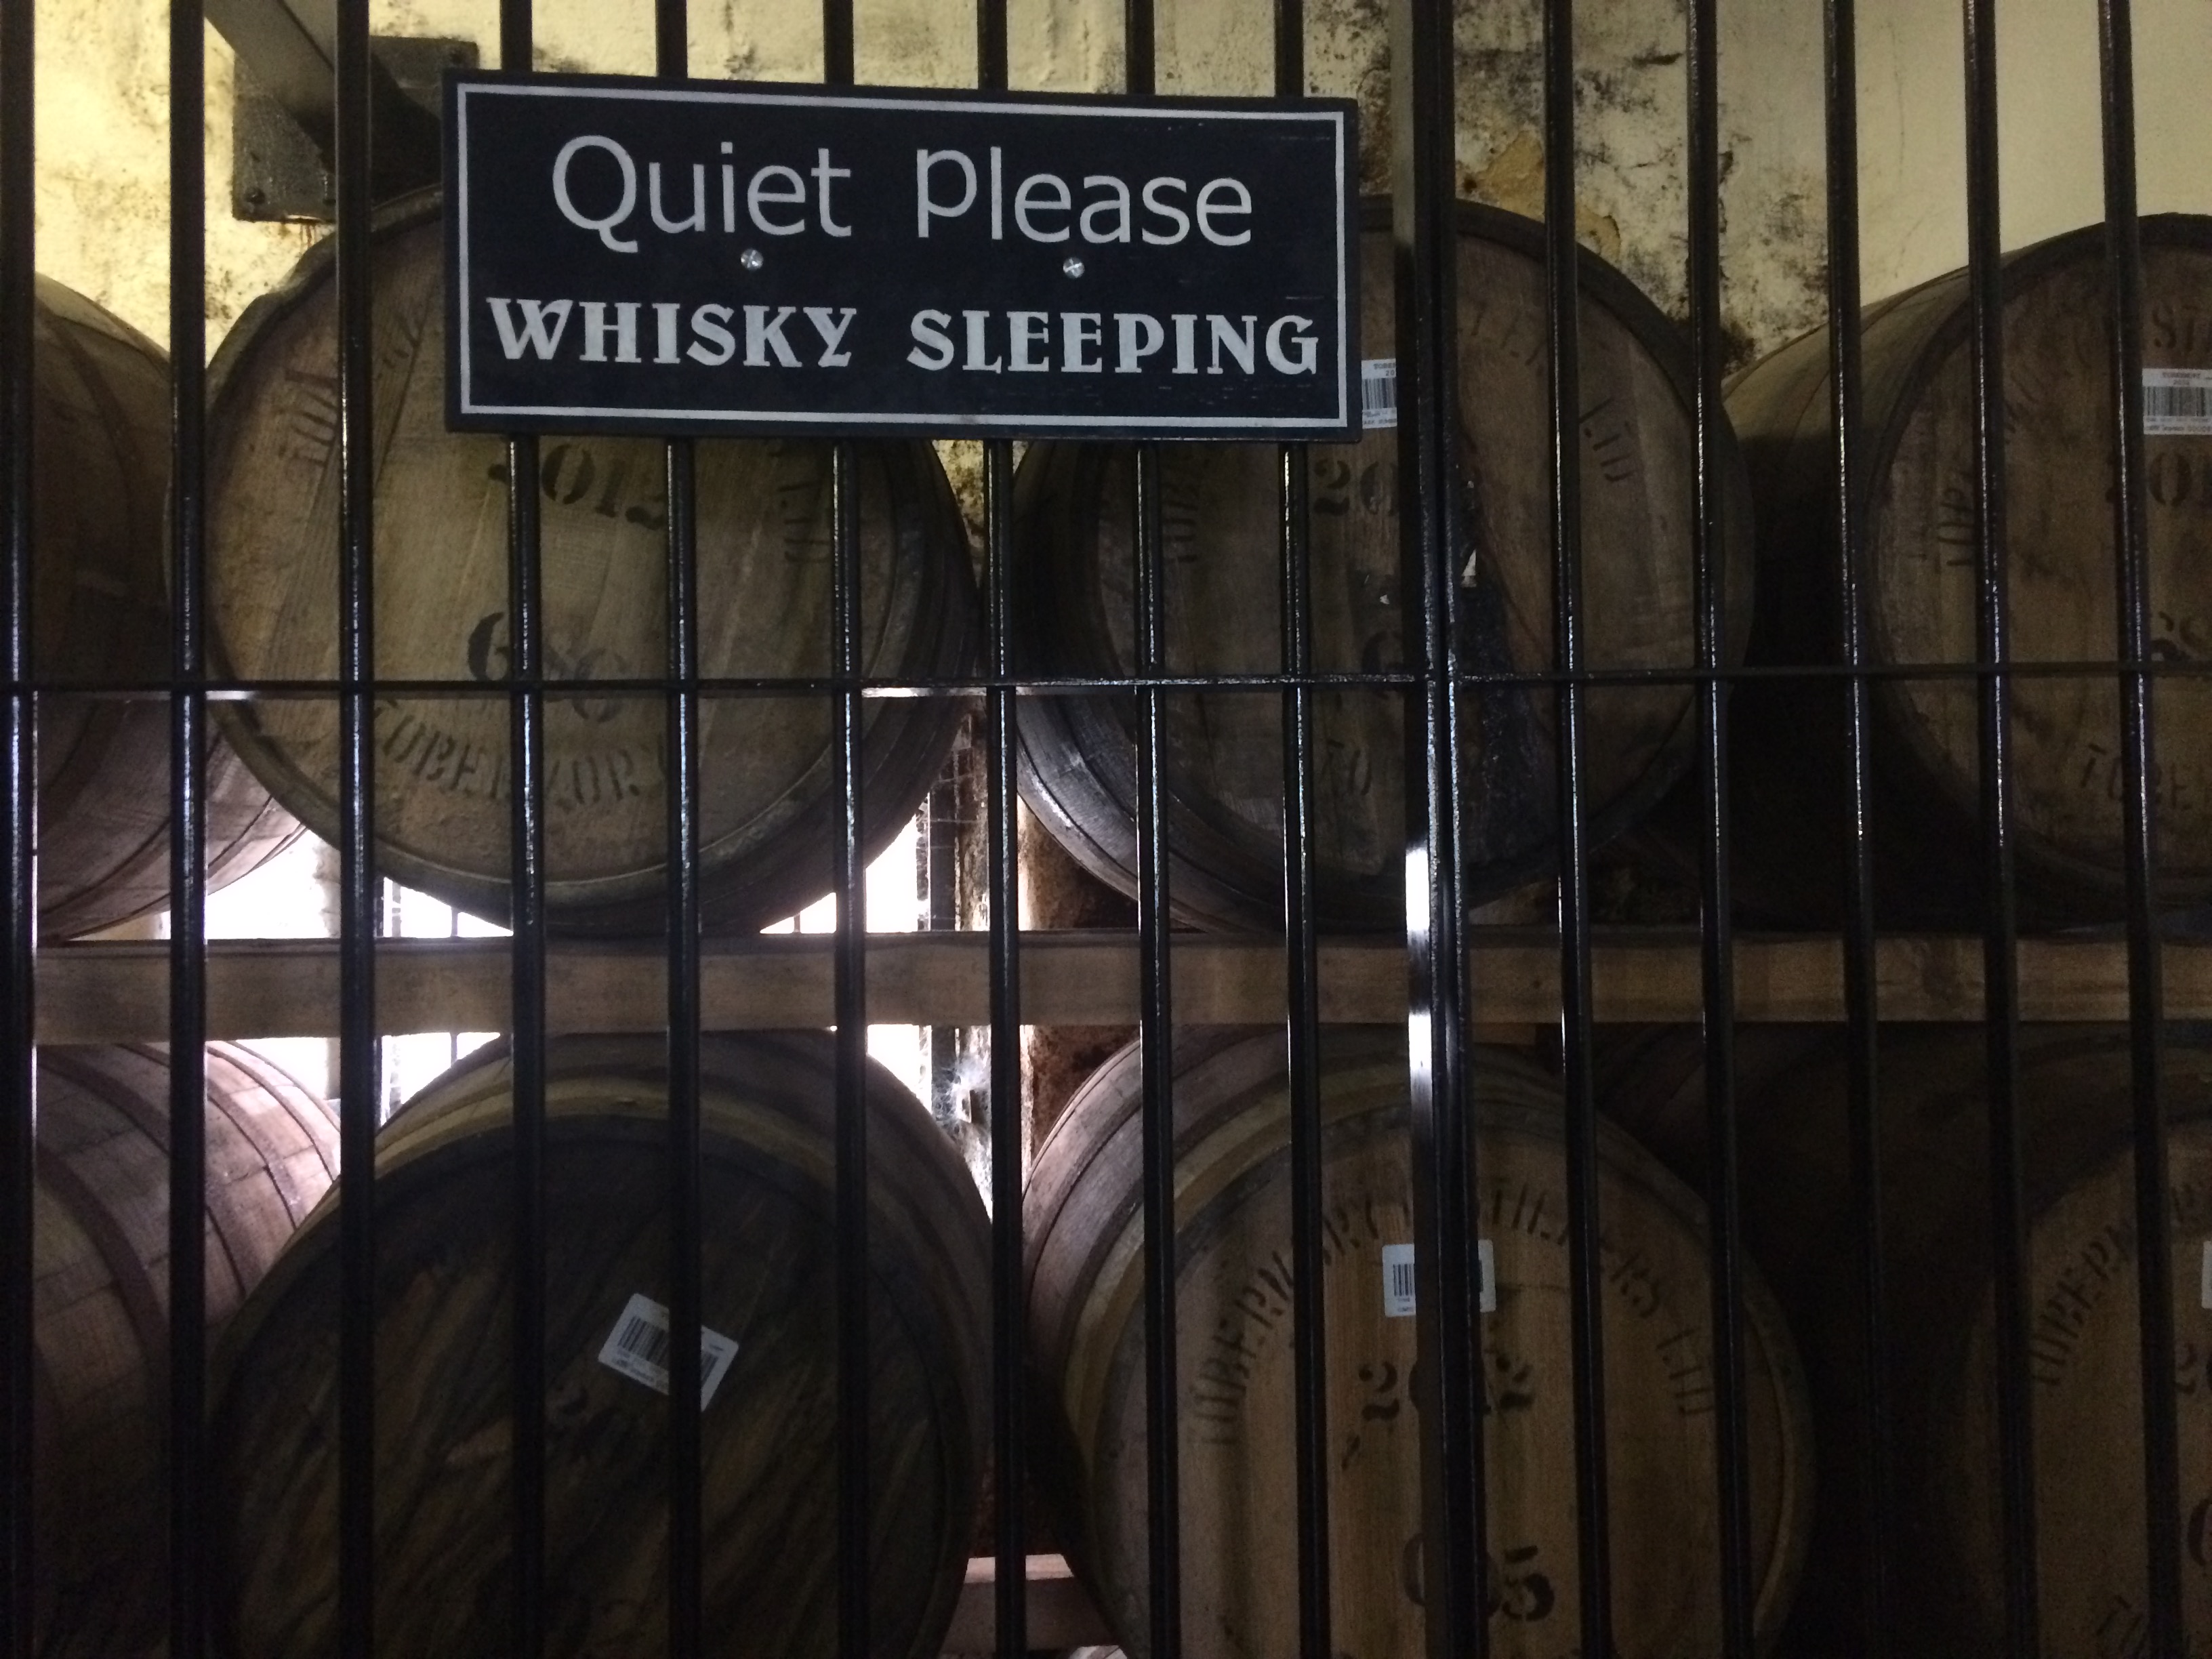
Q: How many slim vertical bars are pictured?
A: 14